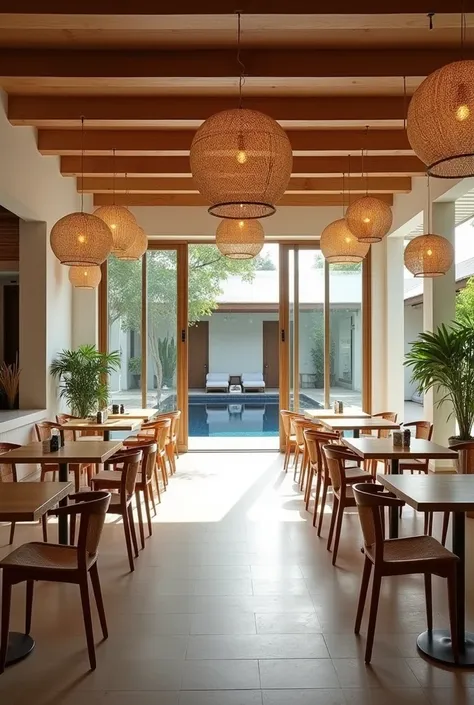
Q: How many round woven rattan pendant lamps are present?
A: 10